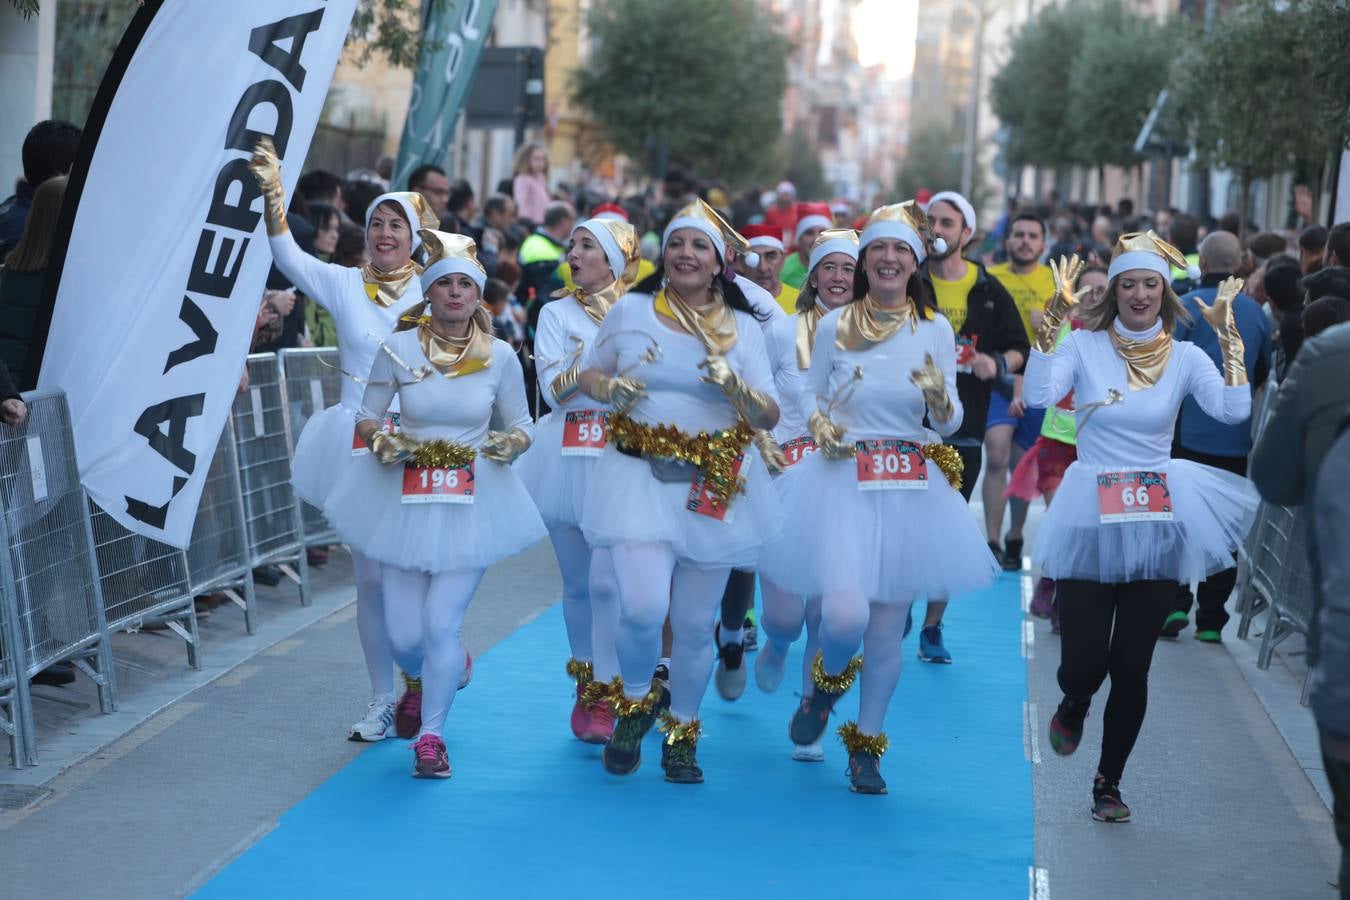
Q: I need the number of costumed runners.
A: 7